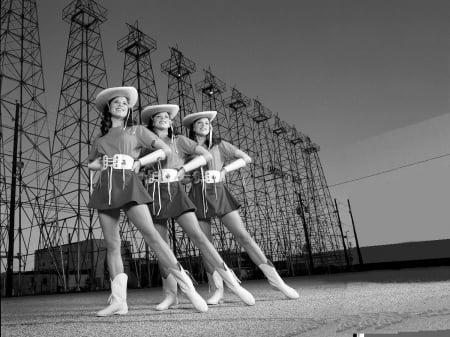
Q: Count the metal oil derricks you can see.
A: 10